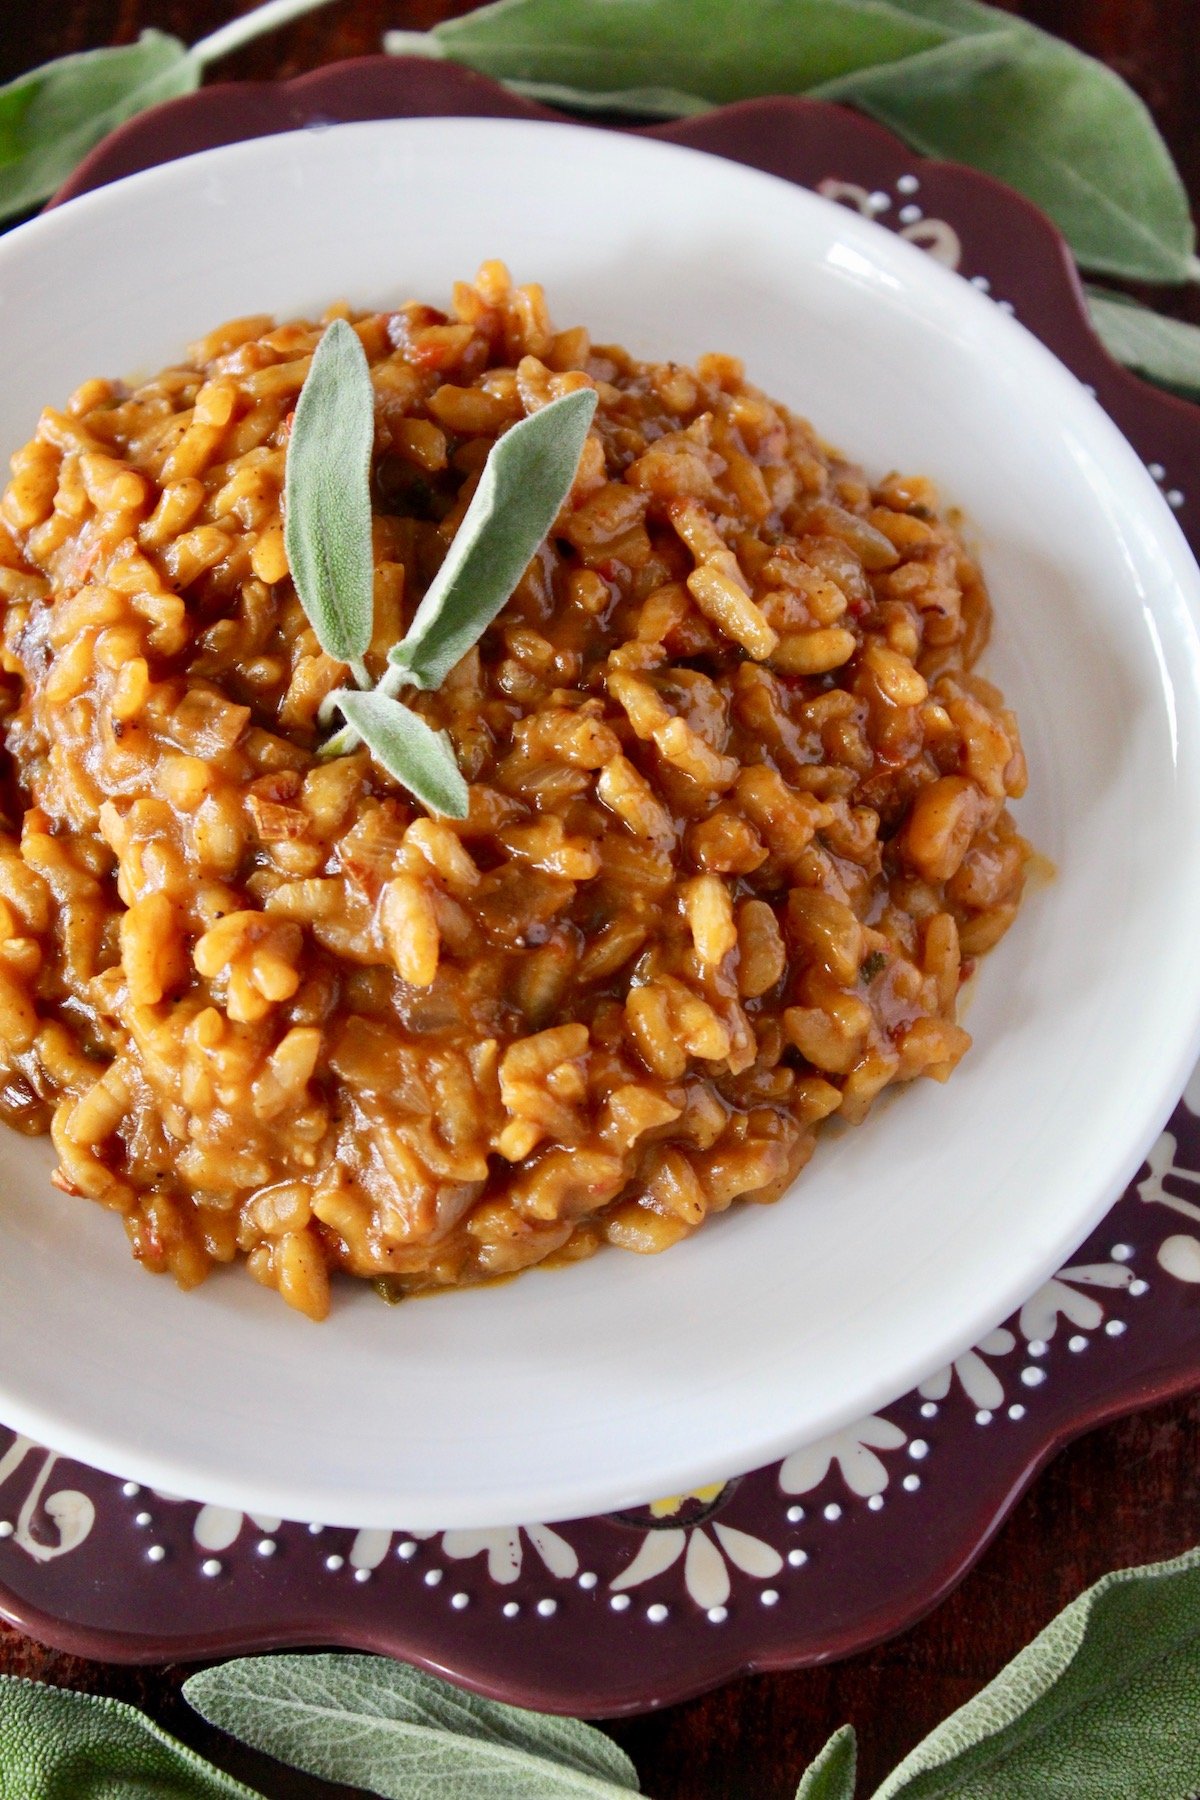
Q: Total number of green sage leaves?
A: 11